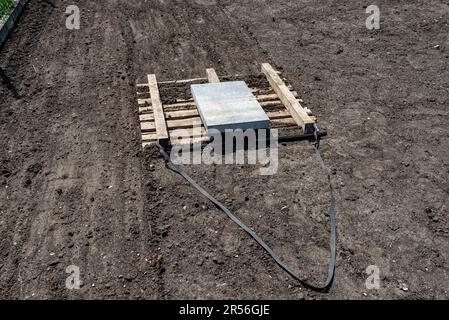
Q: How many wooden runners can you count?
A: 3